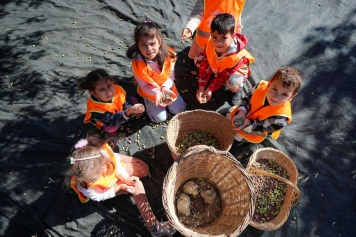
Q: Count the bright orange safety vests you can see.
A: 6